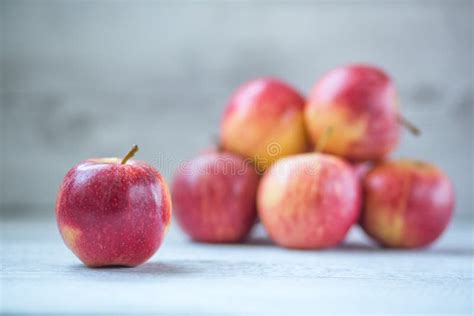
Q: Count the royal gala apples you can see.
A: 6